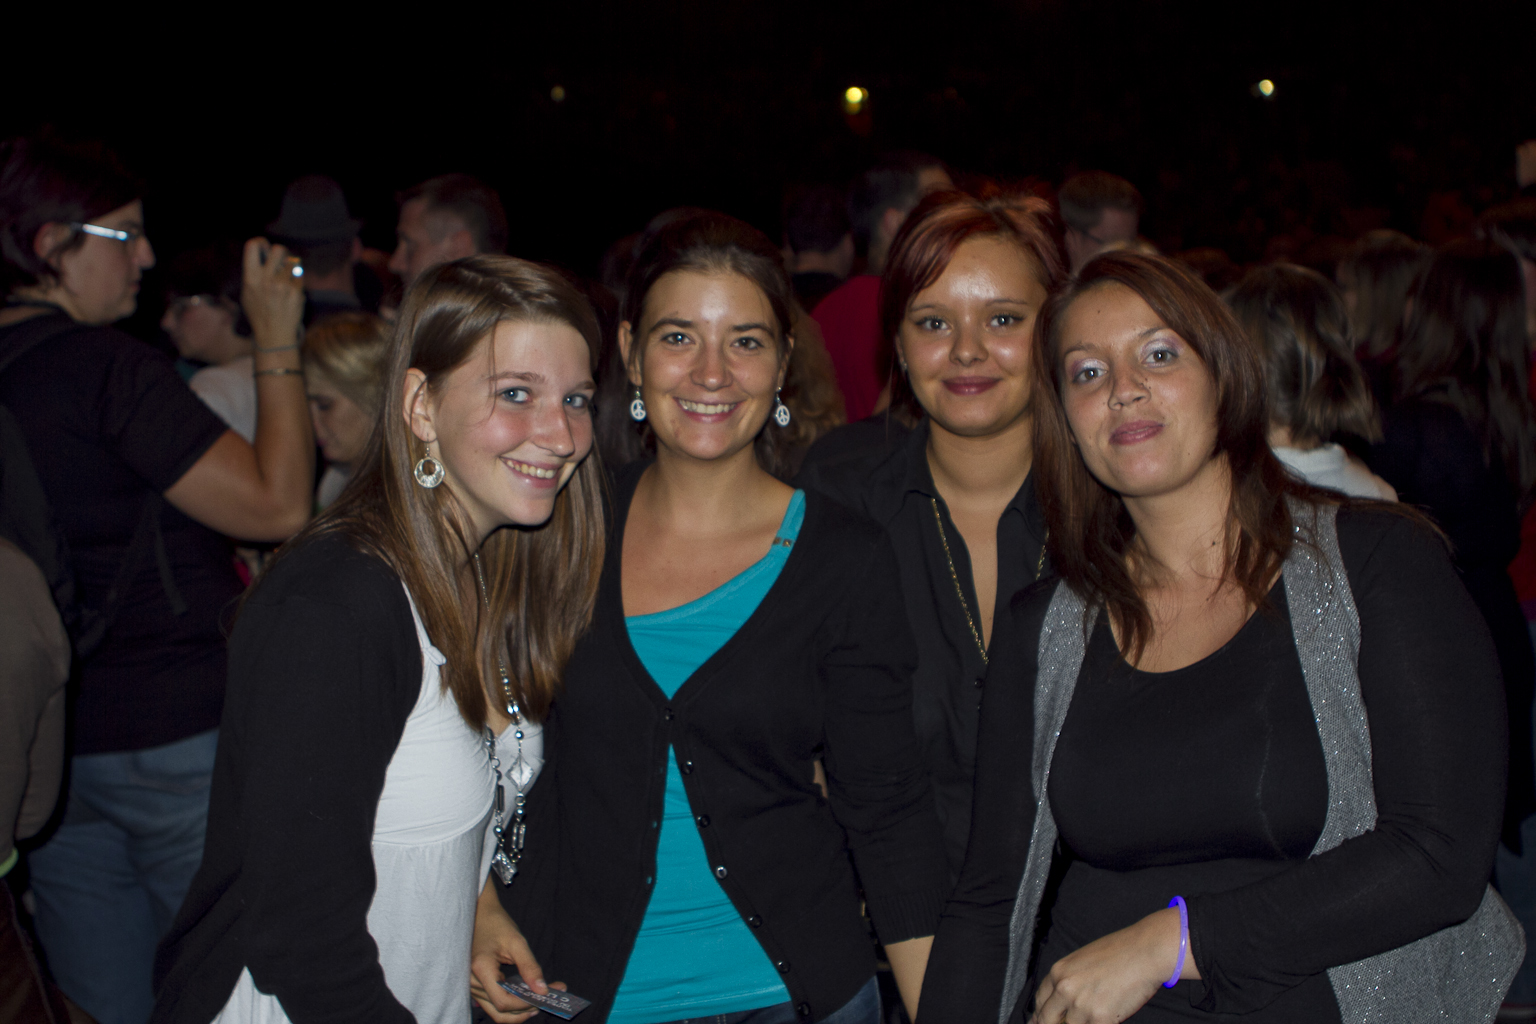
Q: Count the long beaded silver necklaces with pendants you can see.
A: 1